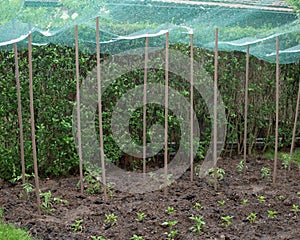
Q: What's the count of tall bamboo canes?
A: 11